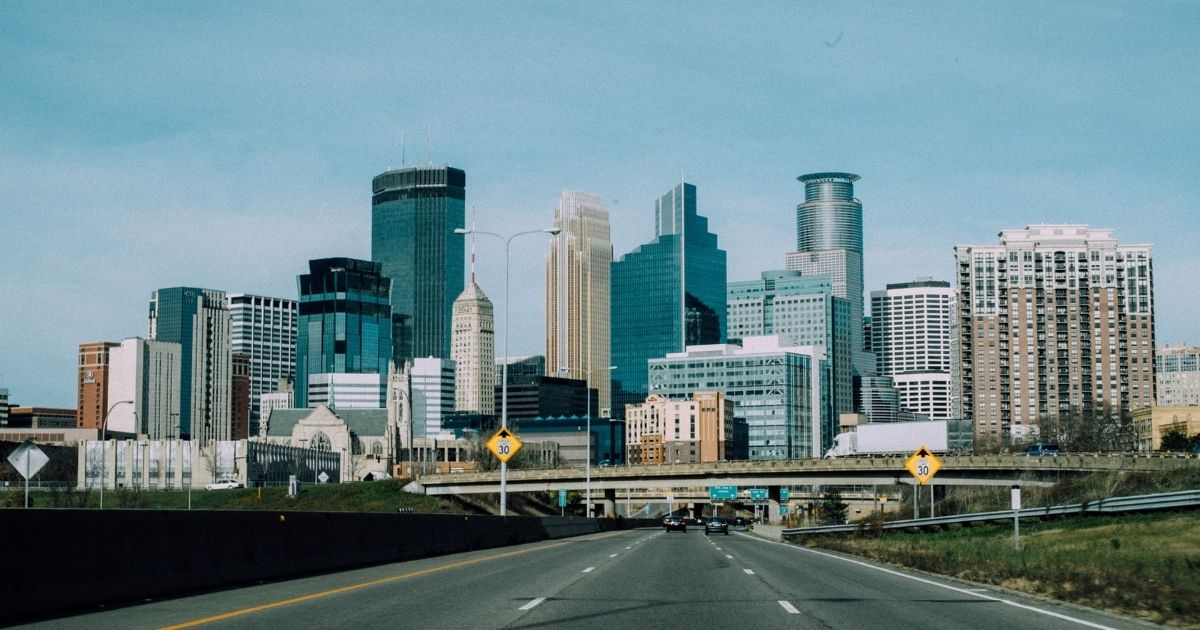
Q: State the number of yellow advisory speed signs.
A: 2